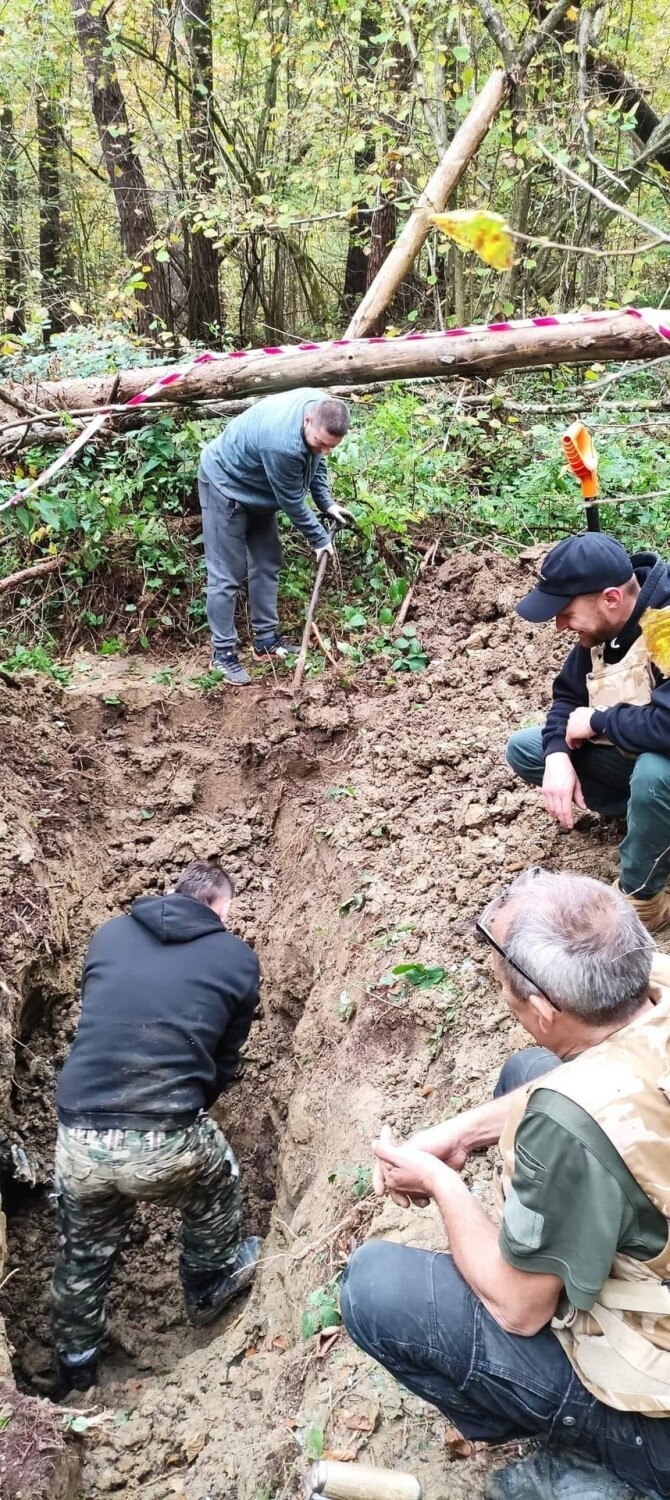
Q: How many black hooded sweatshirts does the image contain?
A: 2